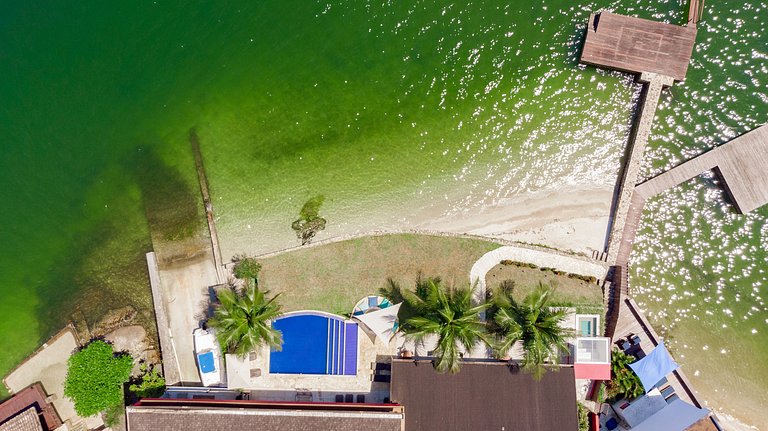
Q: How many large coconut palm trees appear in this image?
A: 3